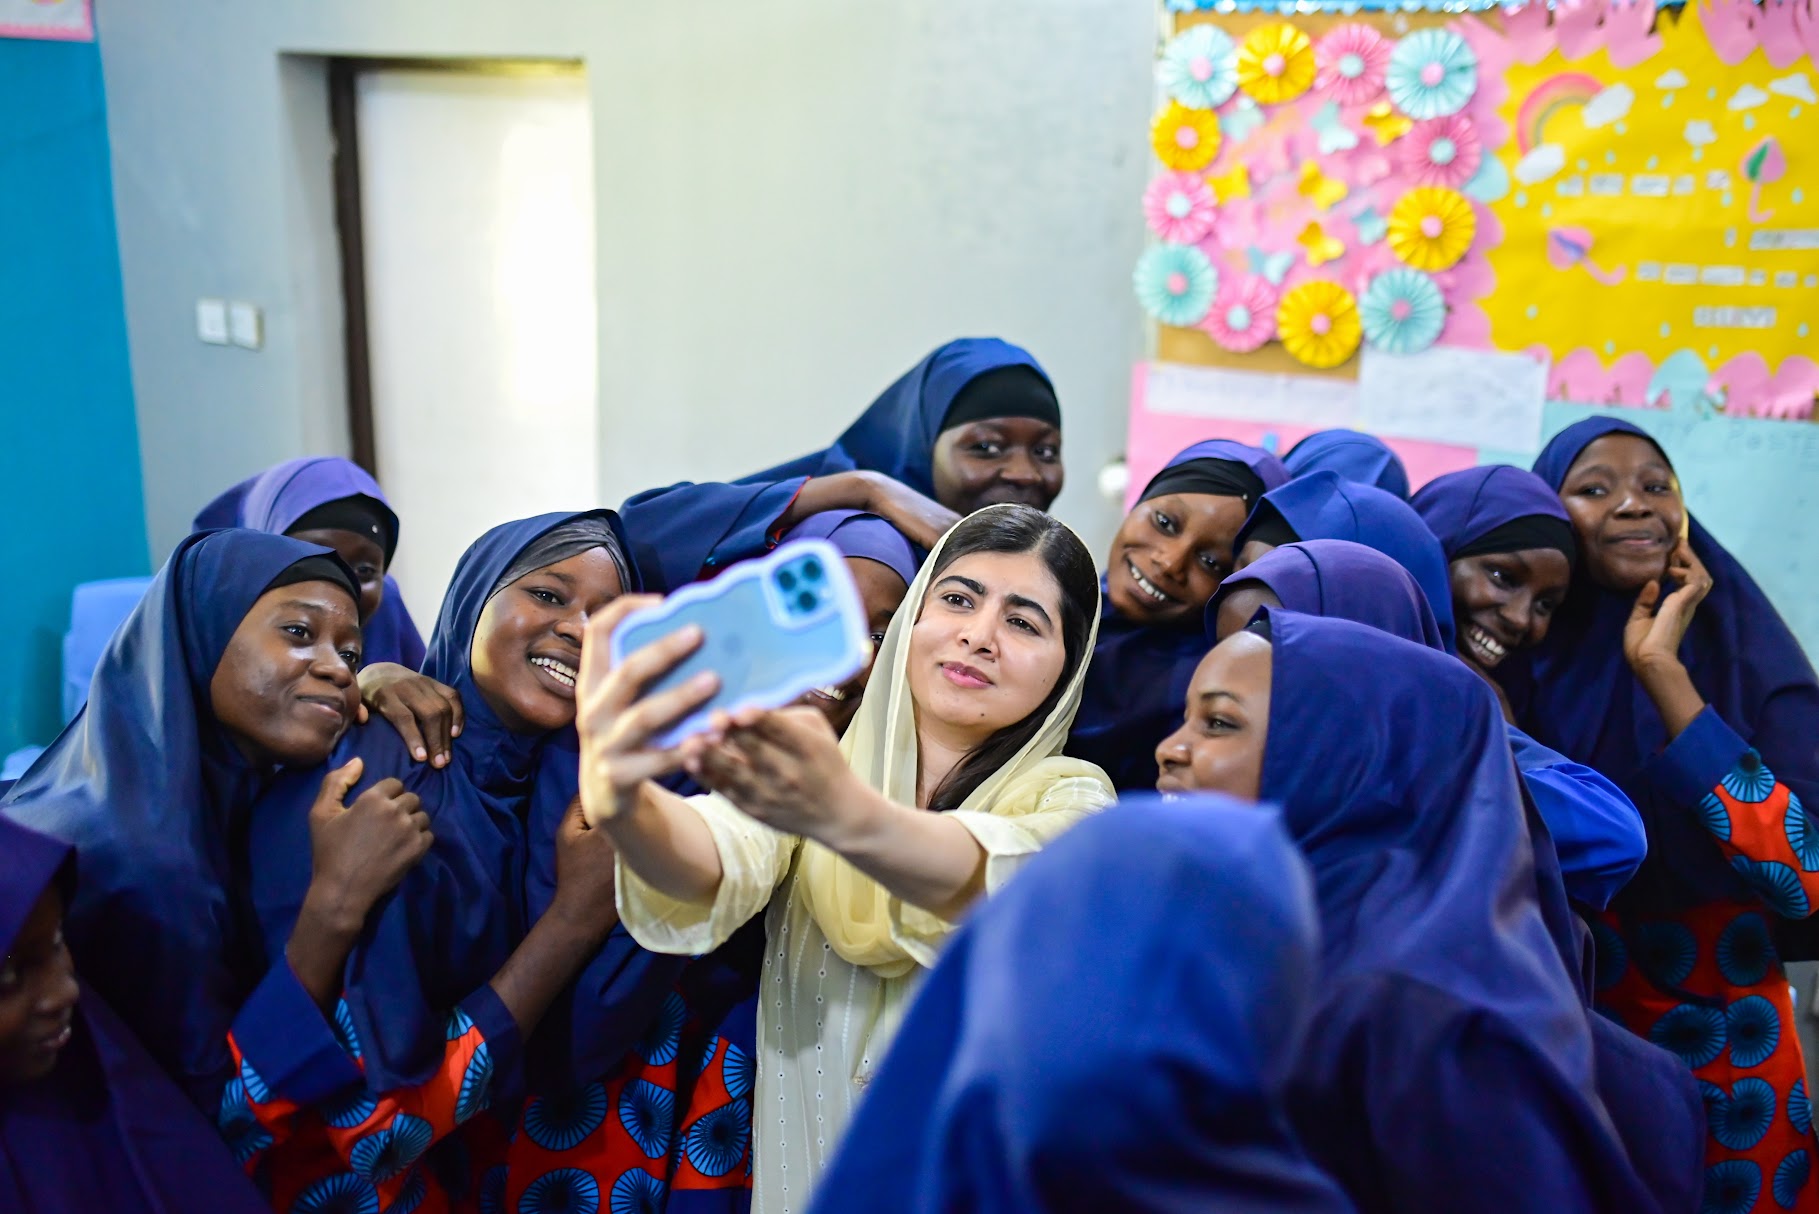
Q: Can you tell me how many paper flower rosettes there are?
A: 12